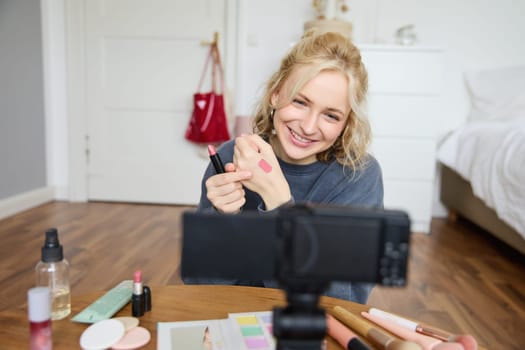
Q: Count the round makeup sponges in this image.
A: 3